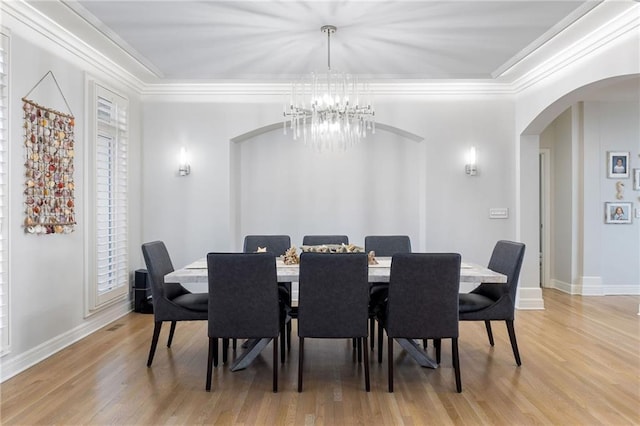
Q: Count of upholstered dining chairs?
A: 8